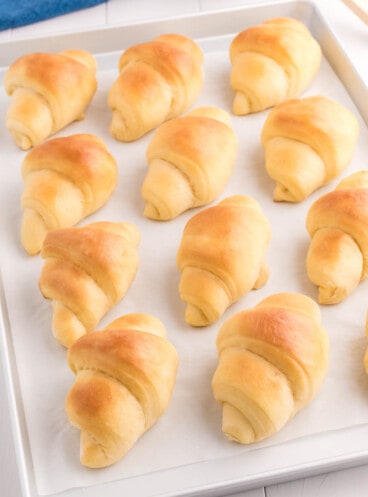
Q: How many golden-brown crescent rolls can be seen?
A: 11